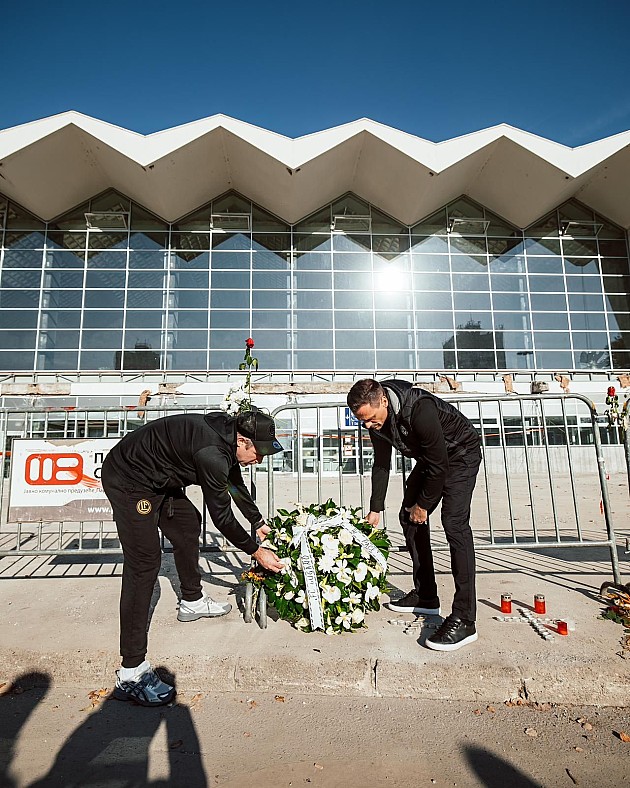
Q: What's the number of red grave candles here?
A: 3